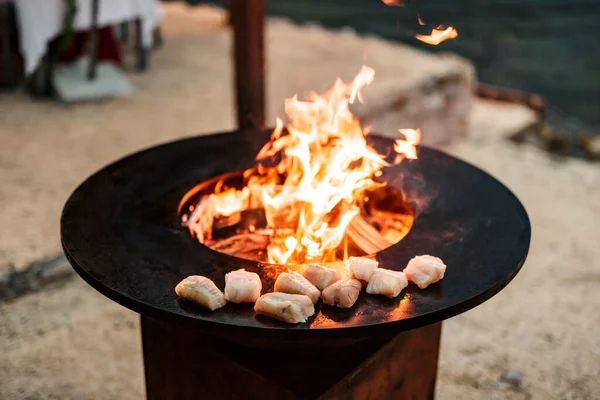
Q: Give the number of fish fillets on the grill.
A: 9